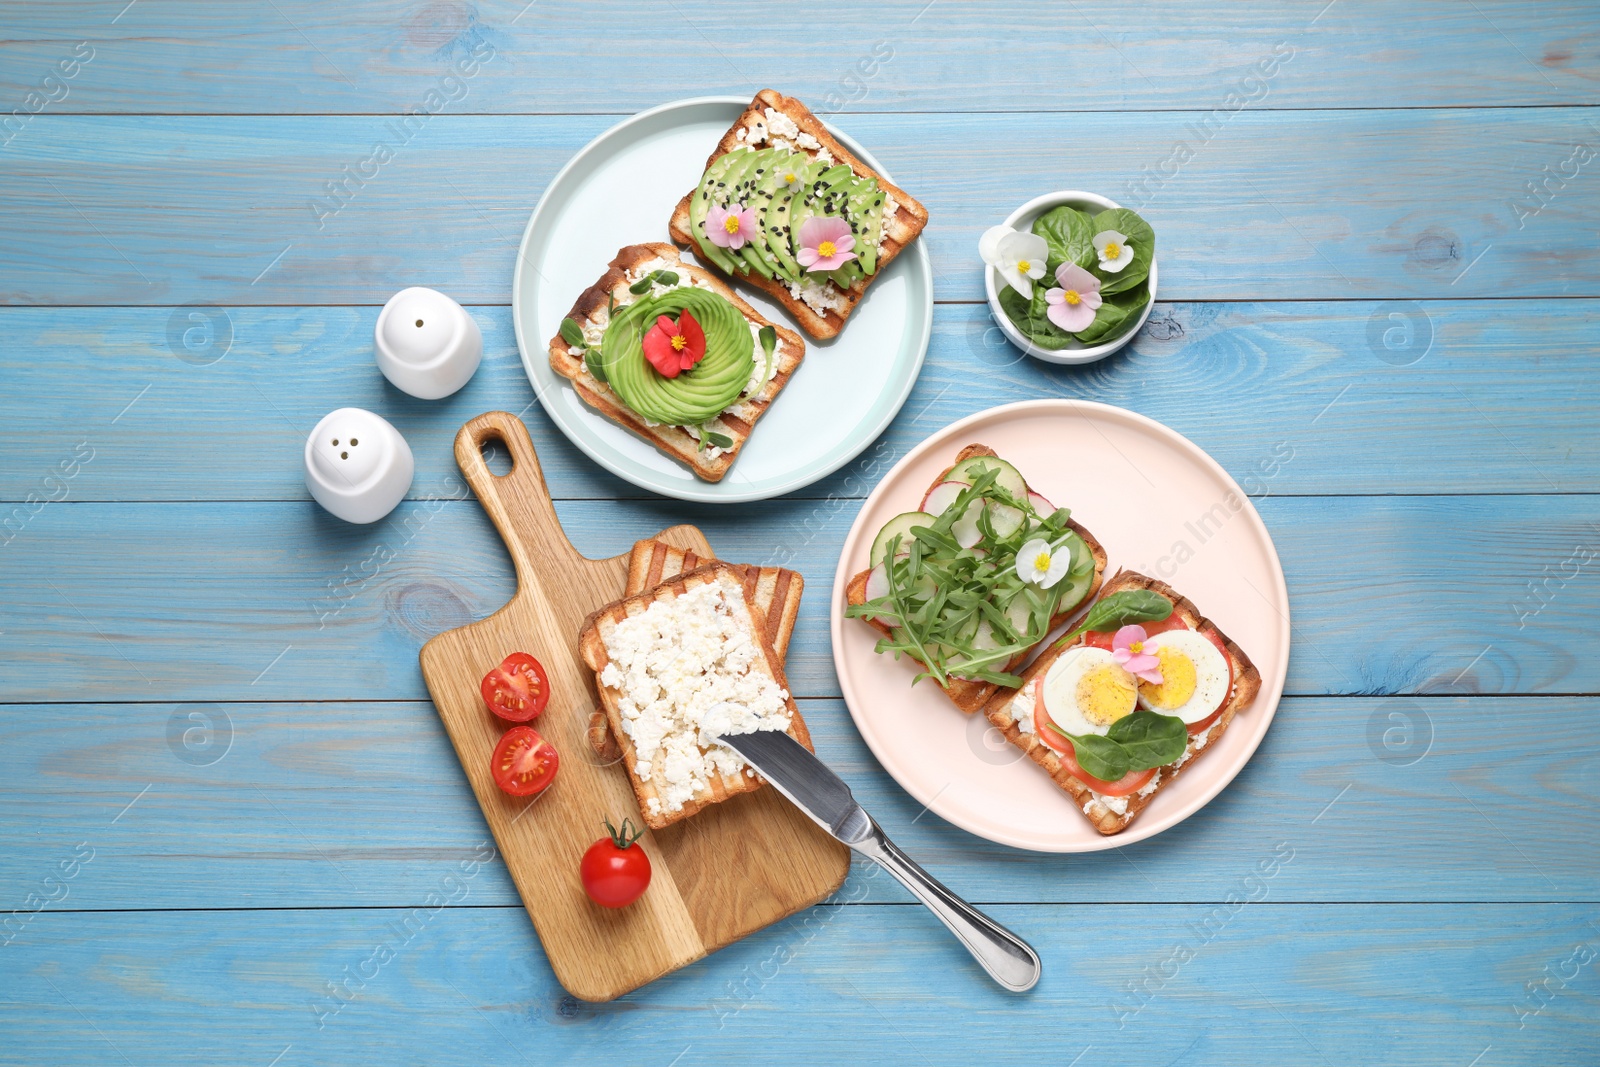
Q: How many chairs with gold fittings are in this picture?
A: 0